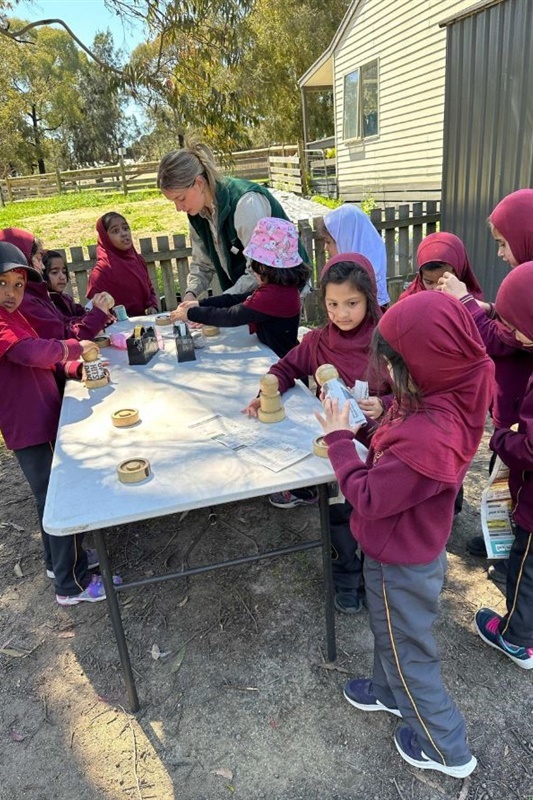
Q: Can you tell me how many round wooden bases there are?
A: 8